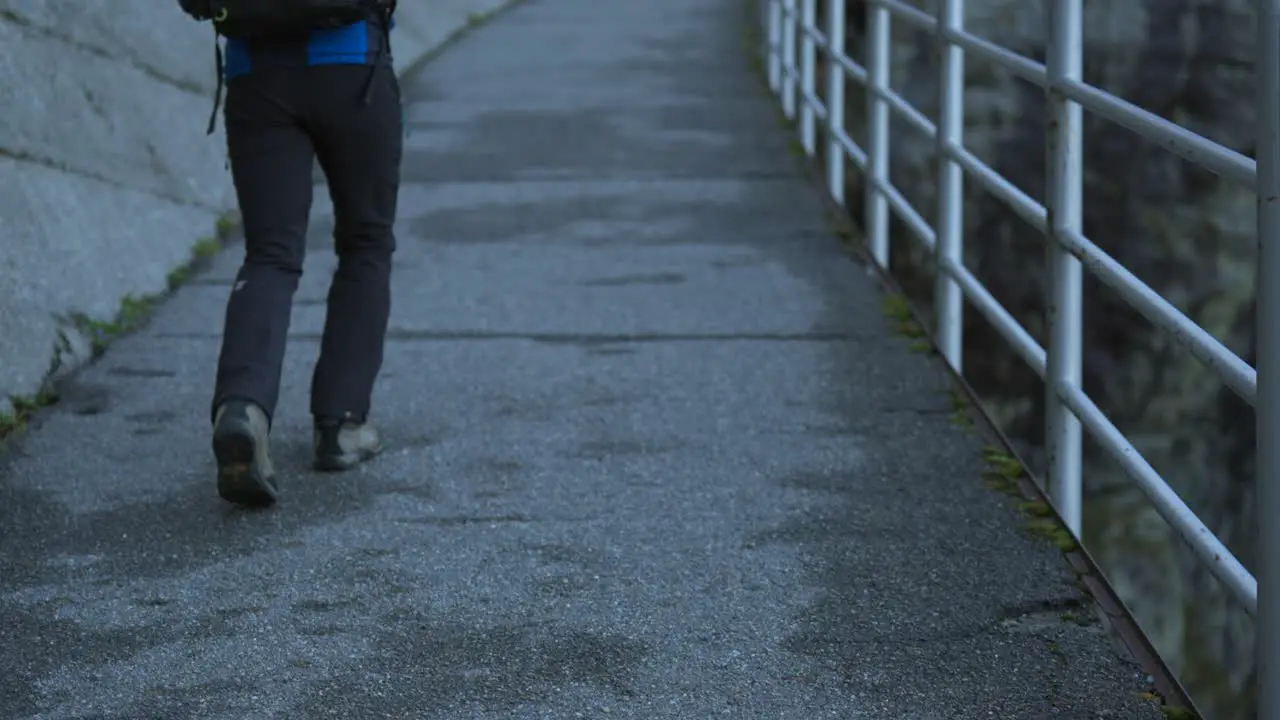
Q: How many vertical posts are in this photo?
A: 8